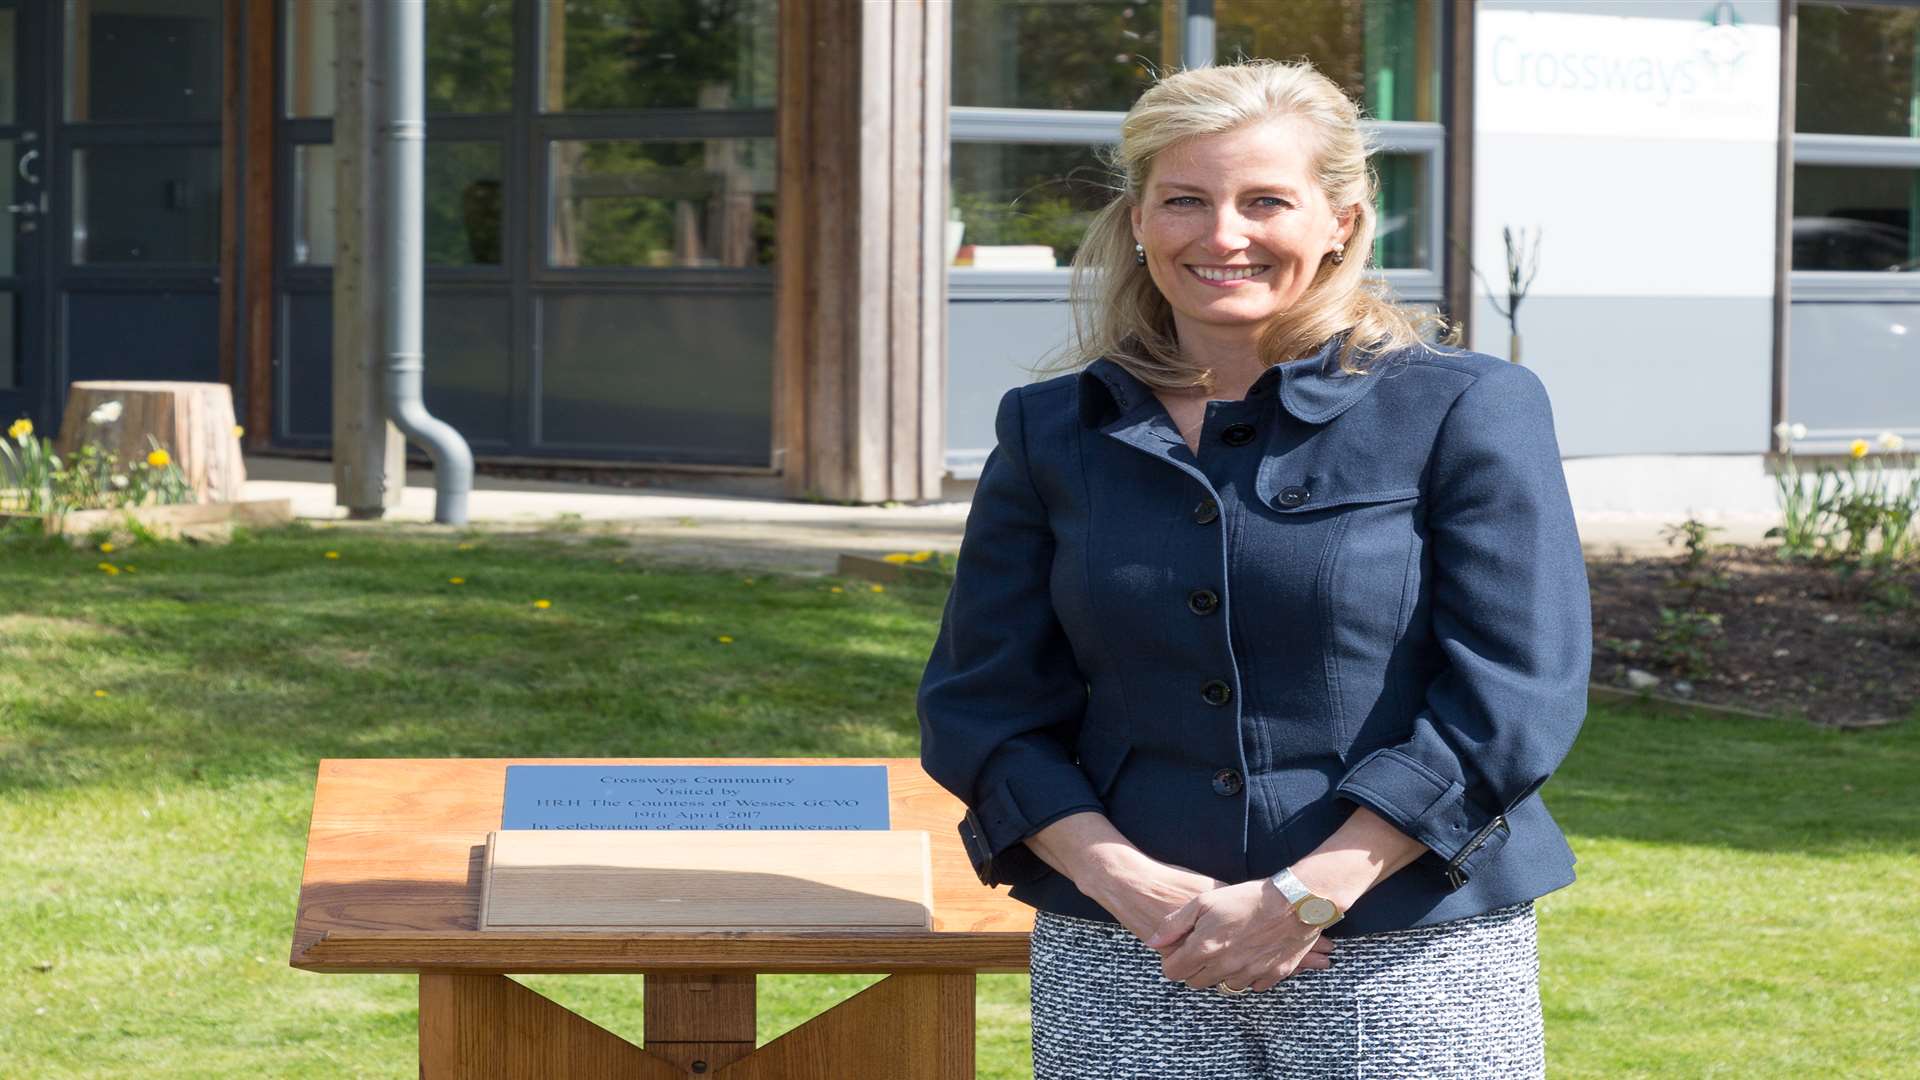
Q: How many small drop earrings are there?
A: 2